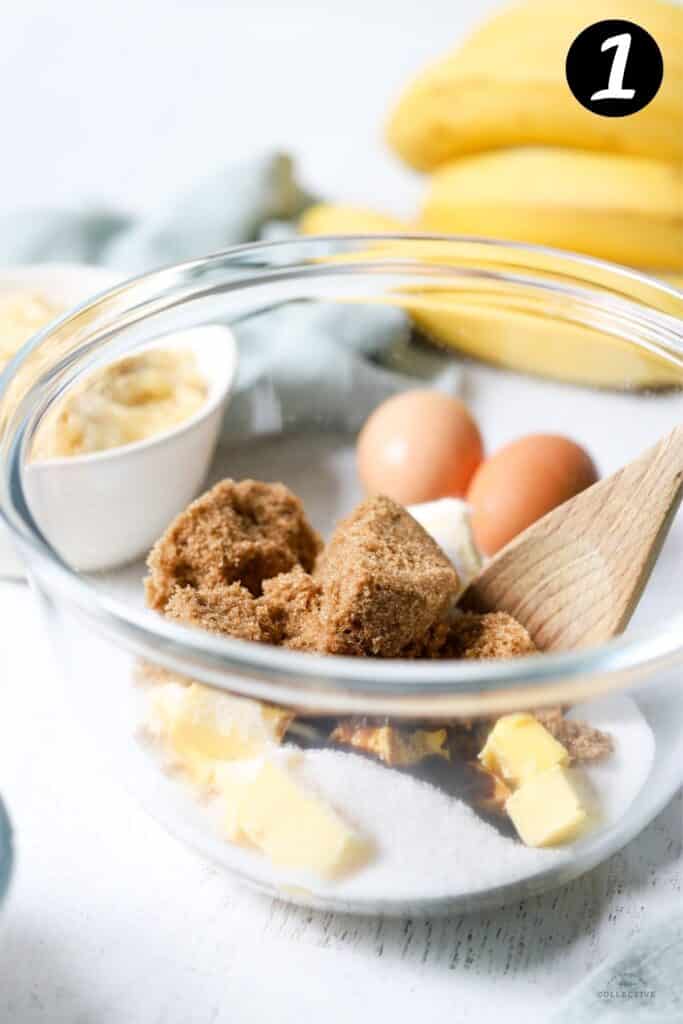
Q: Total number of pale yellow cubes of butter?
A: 4